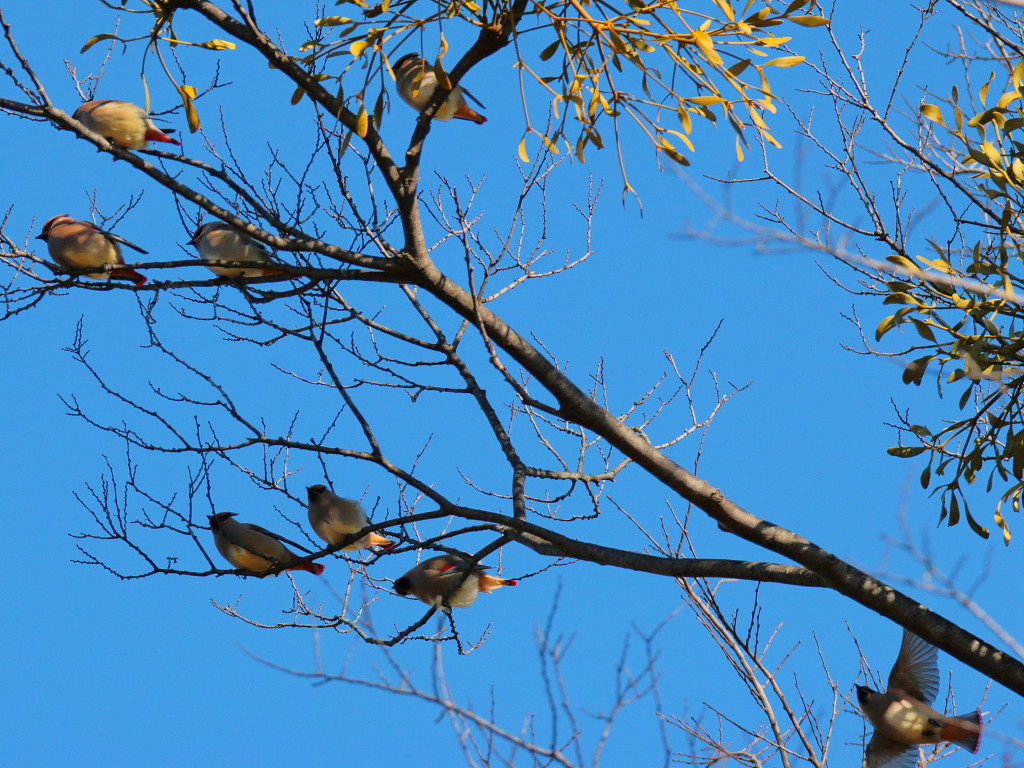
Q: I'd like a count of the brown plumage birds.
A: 8